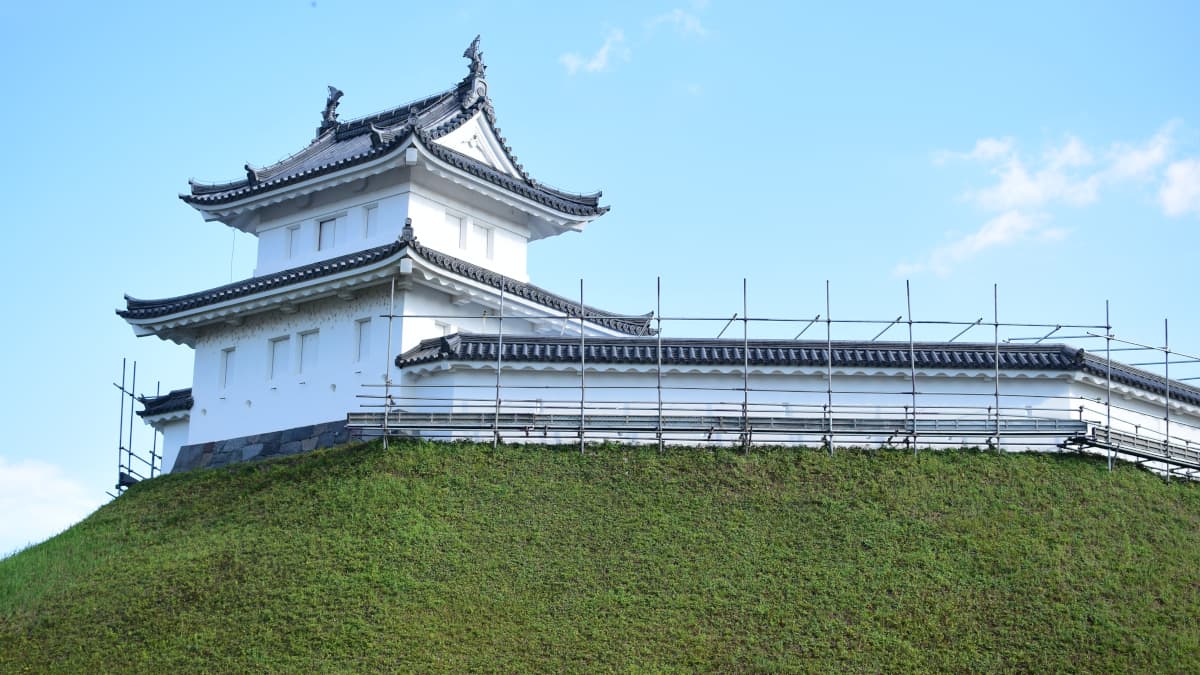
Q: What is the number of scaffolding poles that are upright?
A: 13